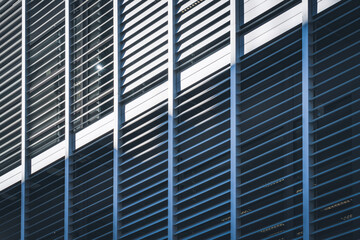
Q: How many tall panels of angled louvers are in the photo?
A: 7